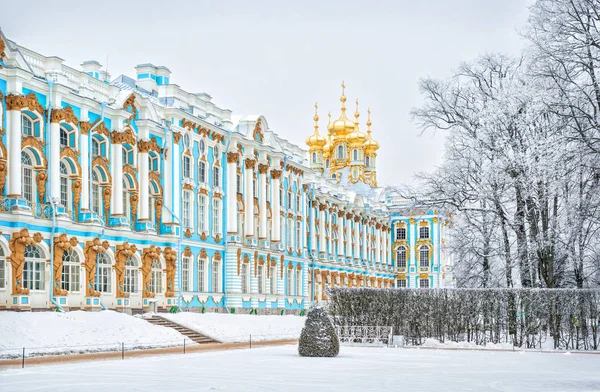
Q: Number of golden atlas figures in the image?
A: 6